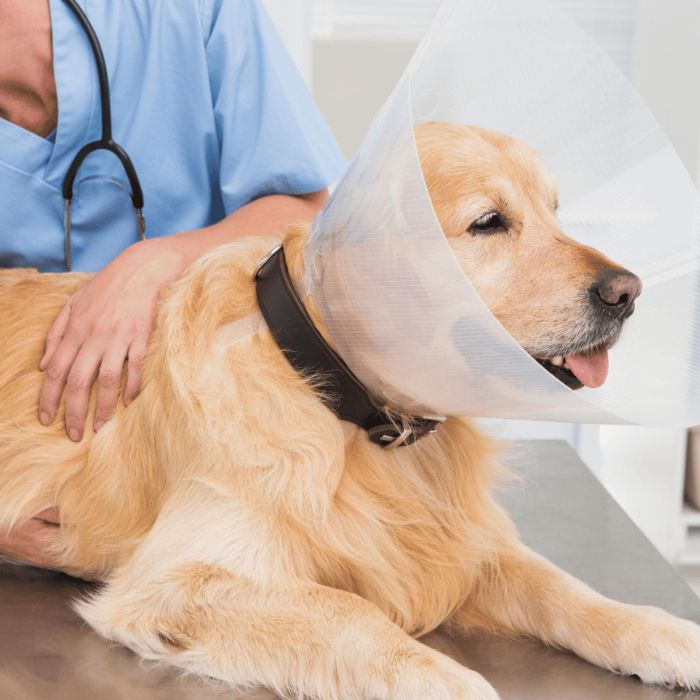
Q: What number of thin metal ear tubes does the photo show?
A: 2